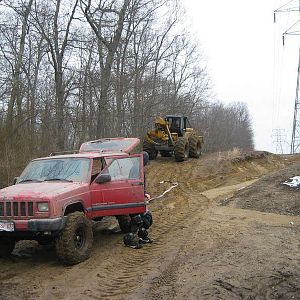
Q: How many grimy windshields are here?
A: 1